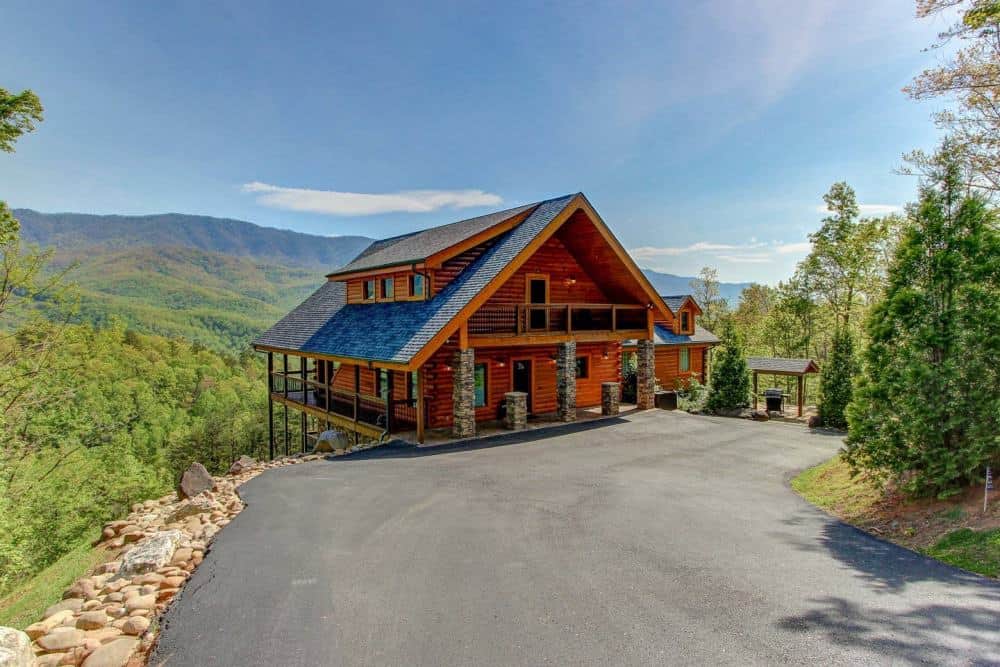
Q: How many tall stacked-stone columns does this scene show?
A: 3